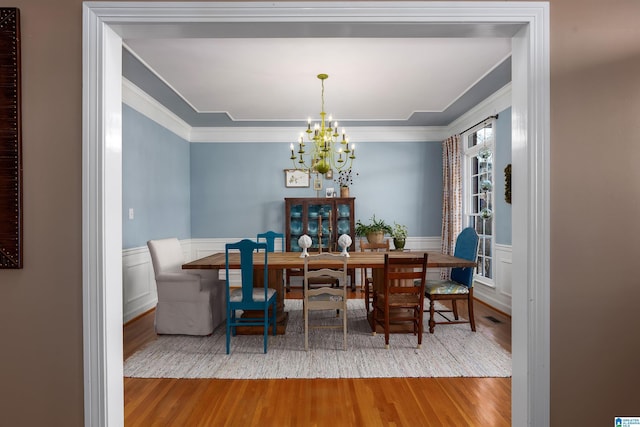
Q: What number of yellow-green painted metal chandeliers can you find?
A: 1